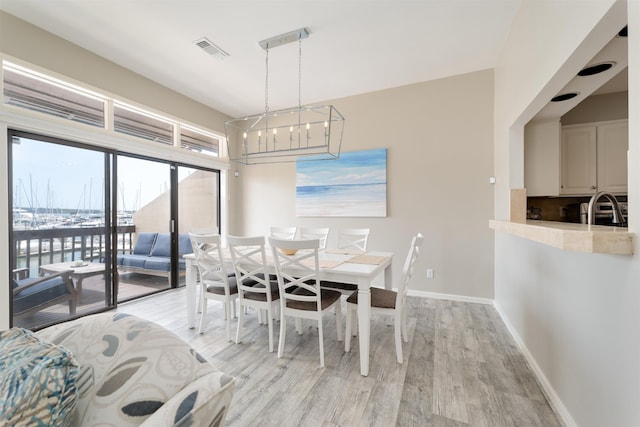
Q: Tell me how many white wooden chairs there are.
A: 8